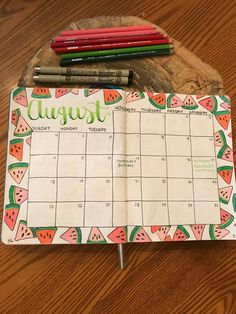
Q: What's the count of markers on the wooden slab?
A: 2